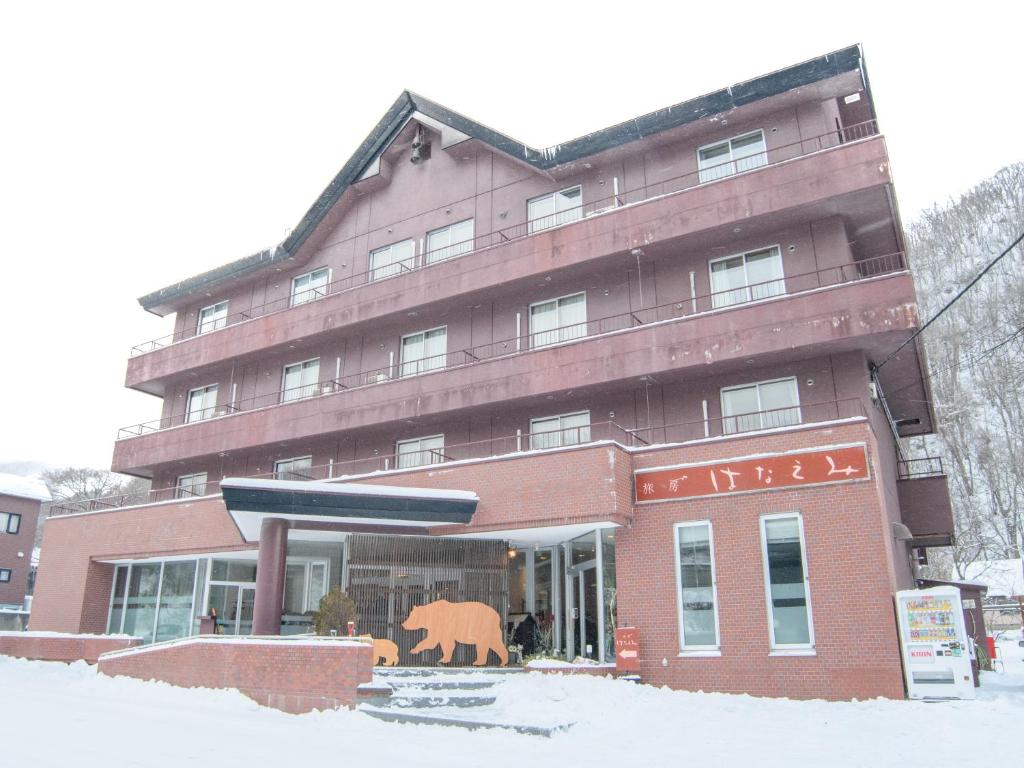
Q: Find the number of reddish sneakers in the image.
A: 0